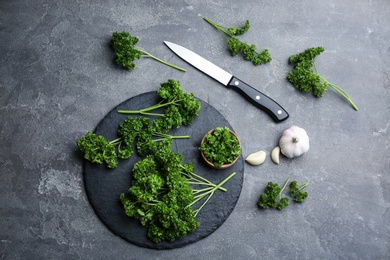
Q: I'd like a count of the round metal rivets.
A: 3